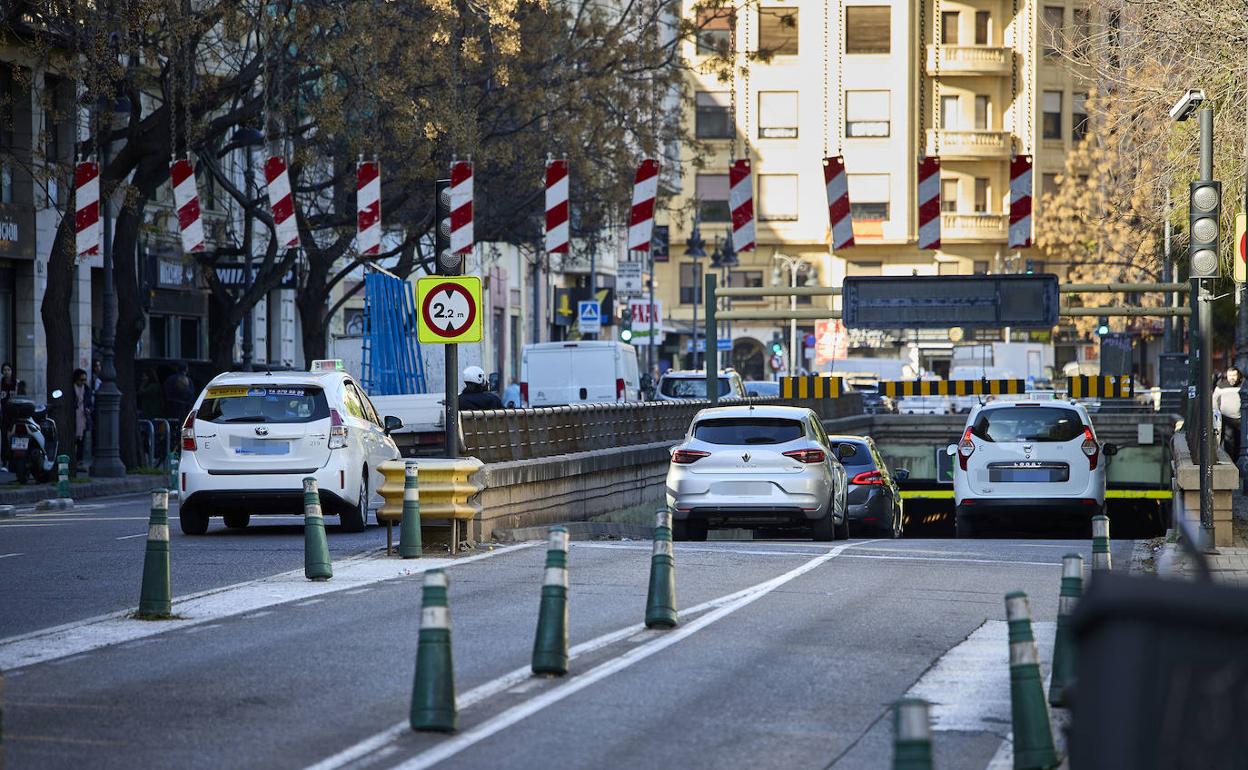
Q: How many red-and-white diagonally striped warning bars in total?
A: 11